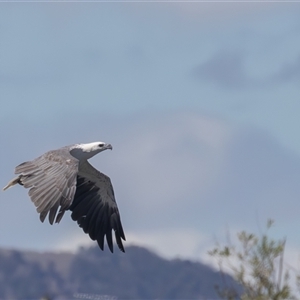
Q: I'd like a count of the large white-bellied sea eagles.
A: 1